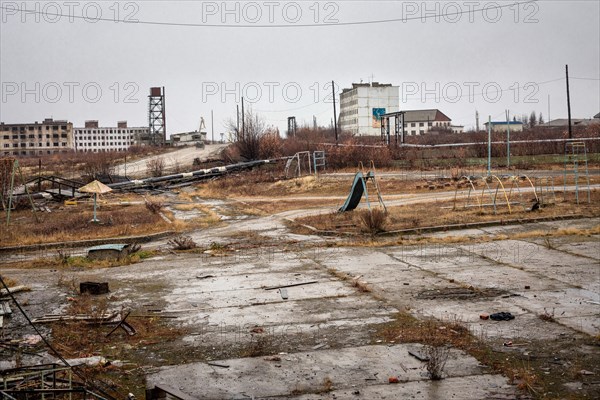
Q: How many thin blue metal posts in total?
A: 2